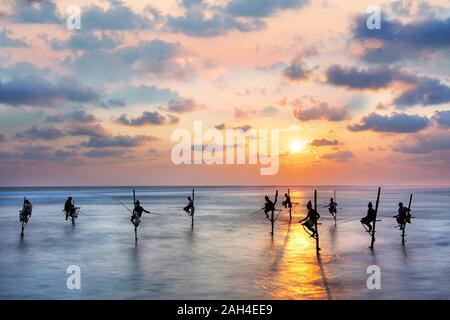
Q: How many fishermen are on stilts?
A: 10